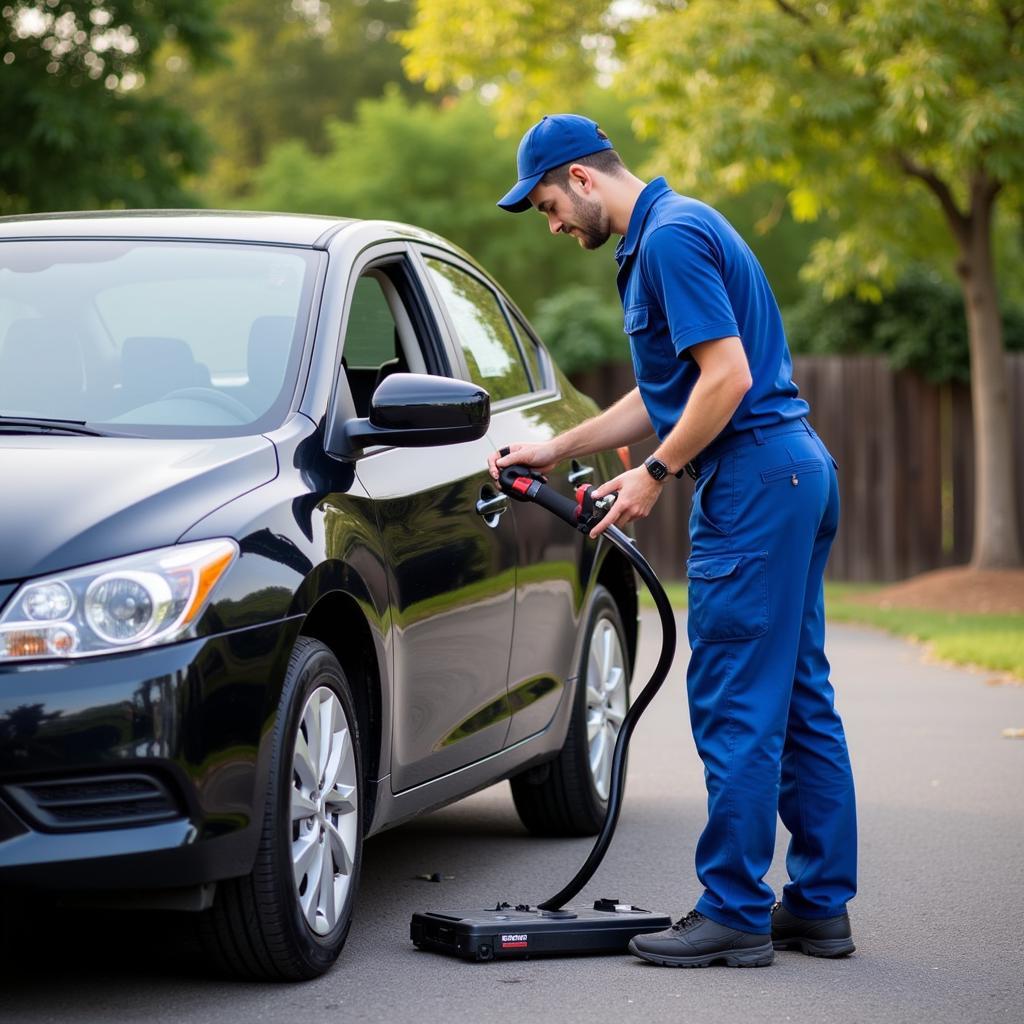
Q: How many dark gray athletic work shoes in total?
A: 2